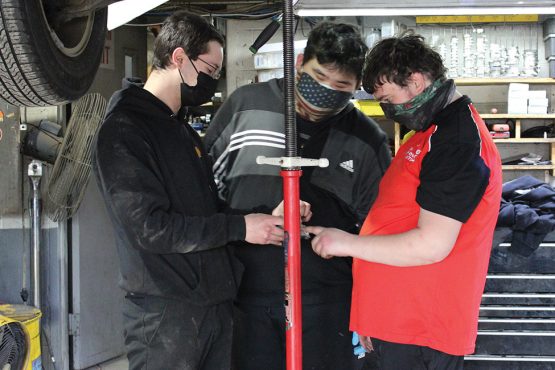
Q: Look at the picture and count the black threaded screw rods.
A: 1